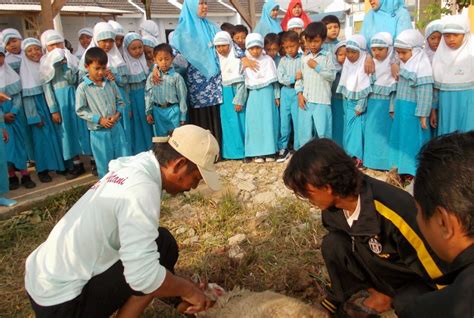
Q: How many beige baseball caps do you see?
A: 1